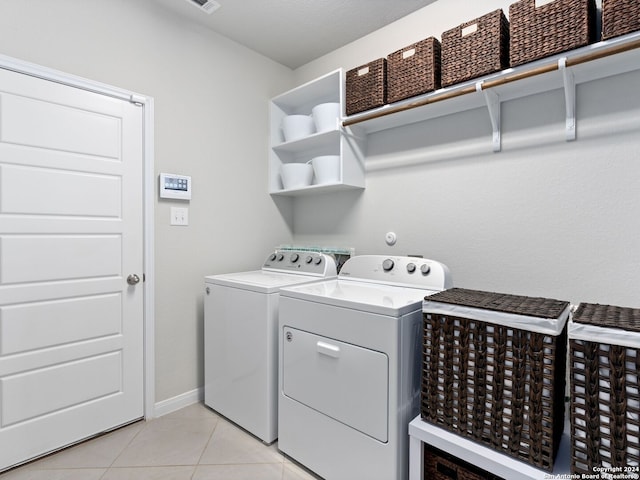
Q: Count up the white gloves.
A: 0